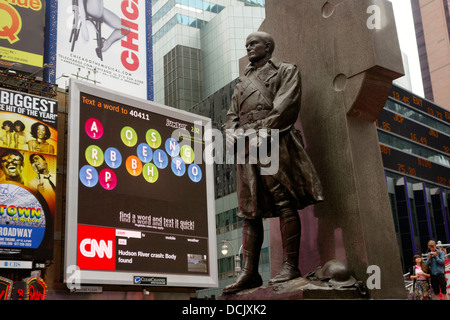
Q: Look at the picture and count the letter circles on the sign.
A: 15